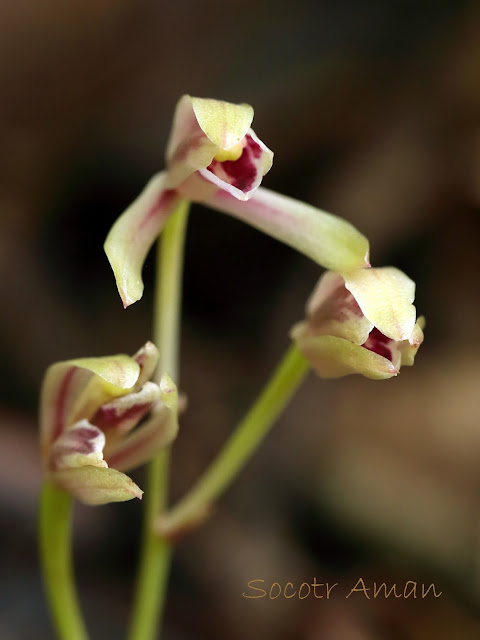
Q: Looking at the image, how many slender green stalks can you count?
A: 3